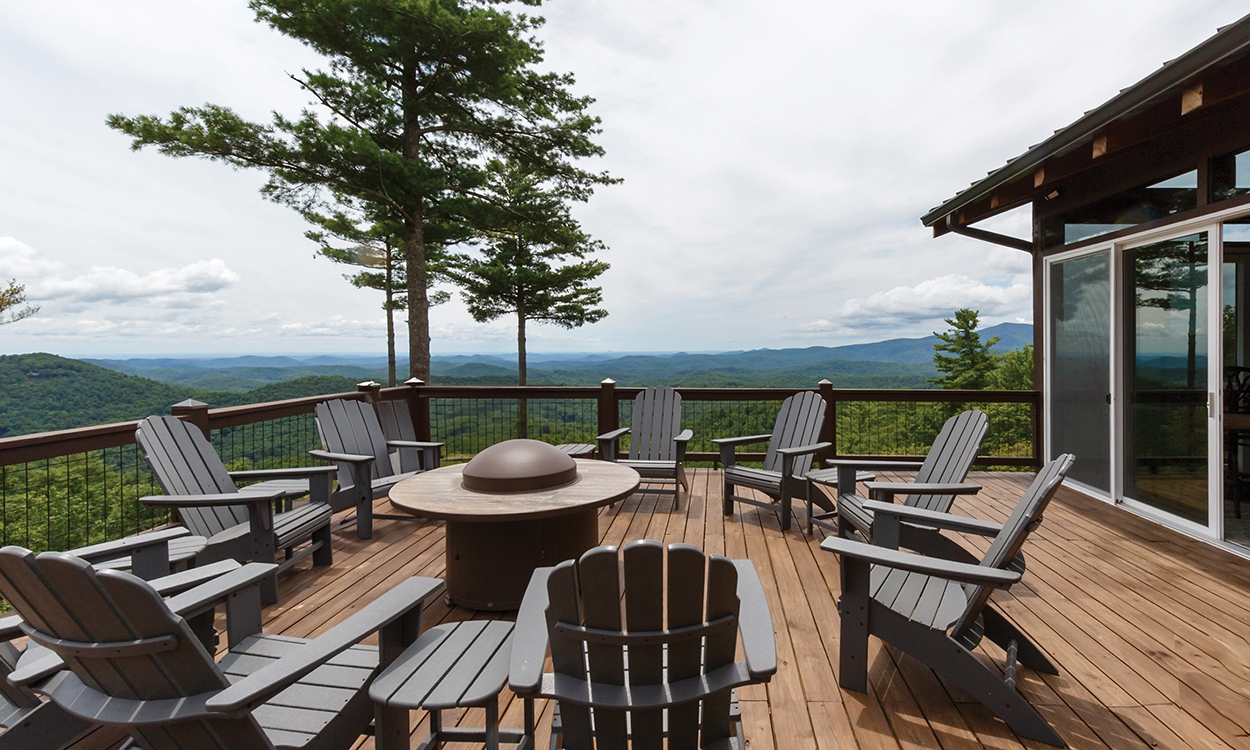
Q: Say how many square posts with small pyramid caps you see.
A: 5